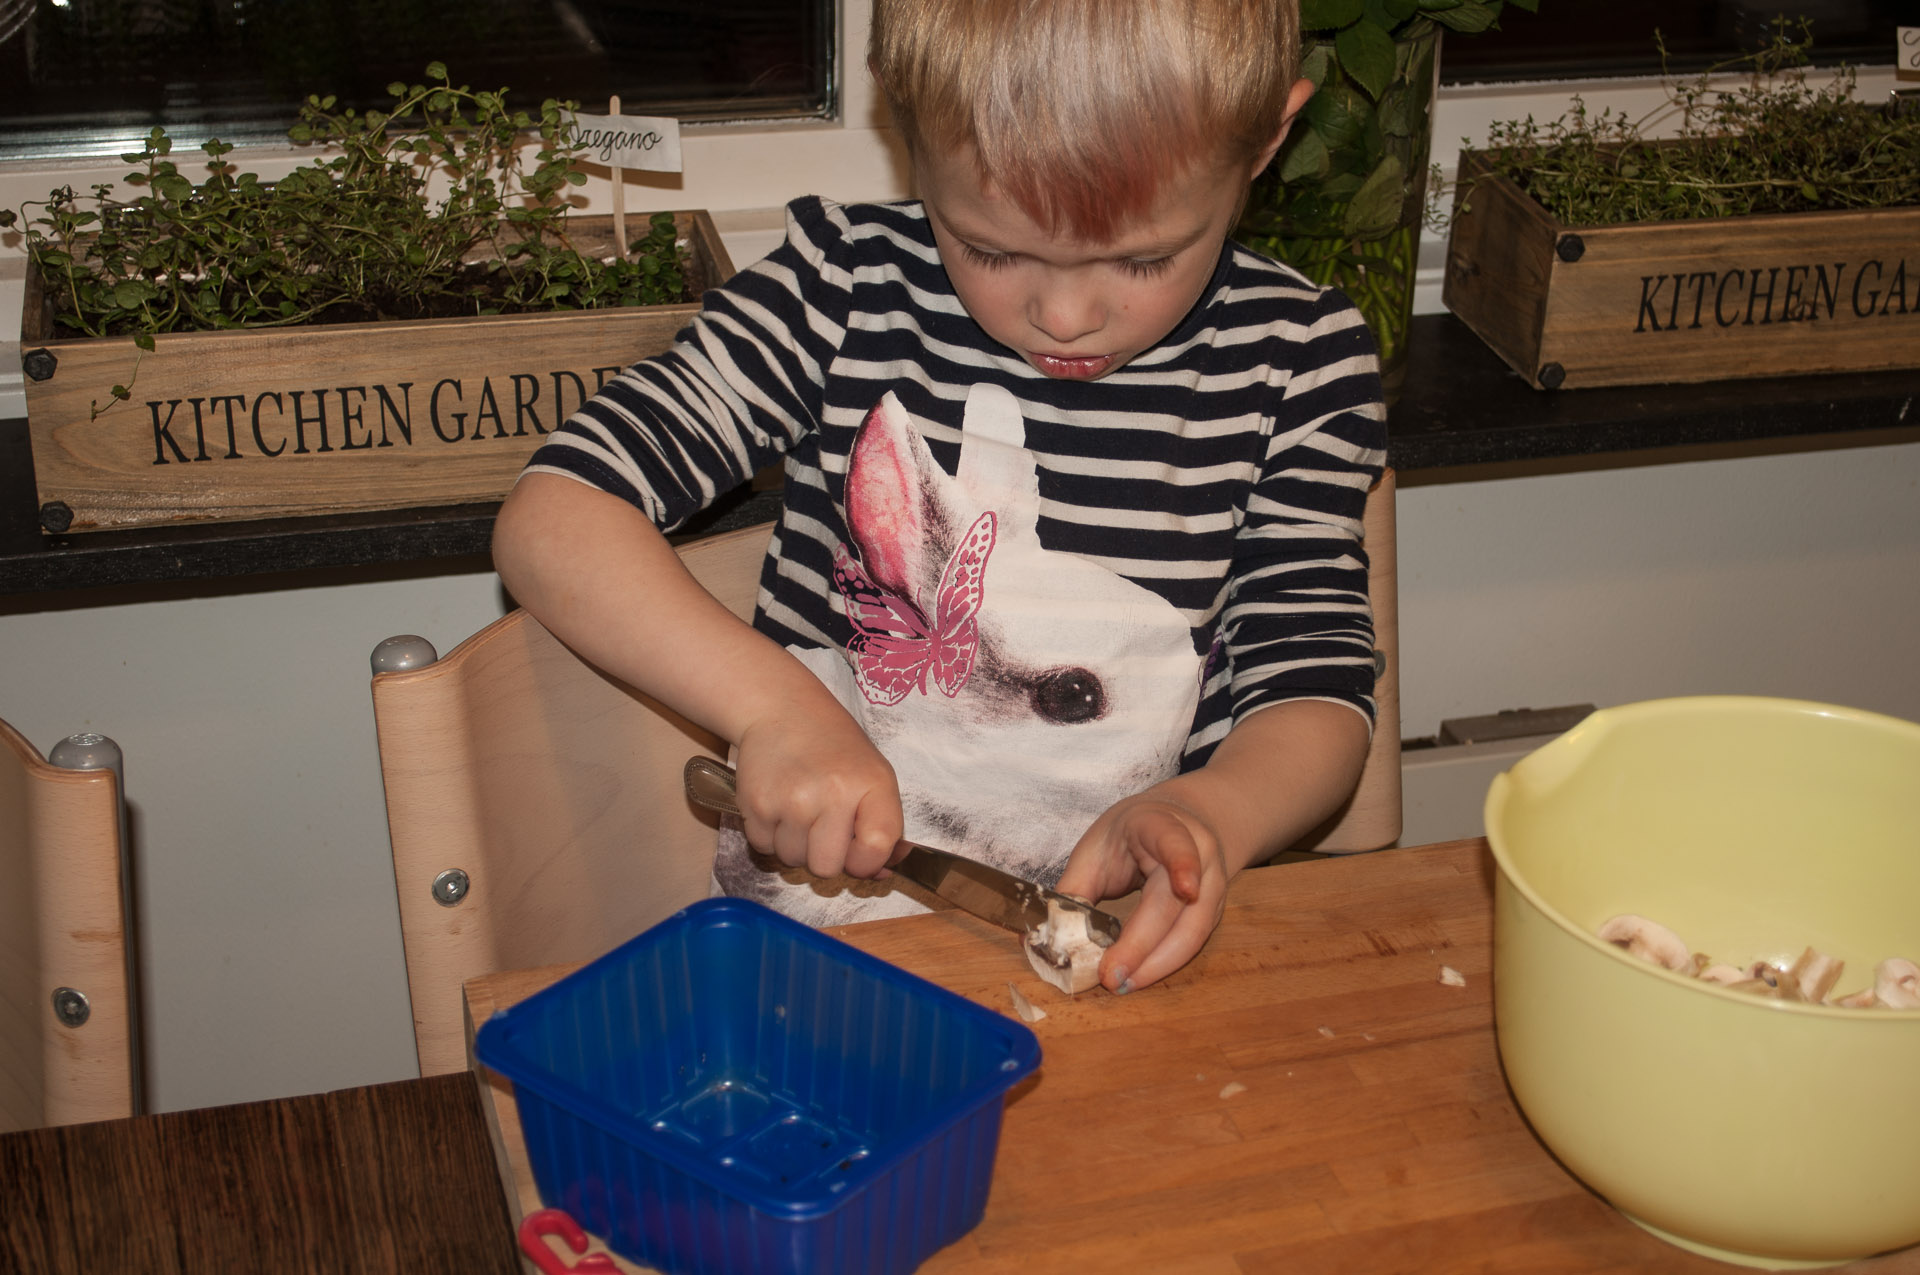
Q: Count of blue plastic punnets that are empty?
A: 1